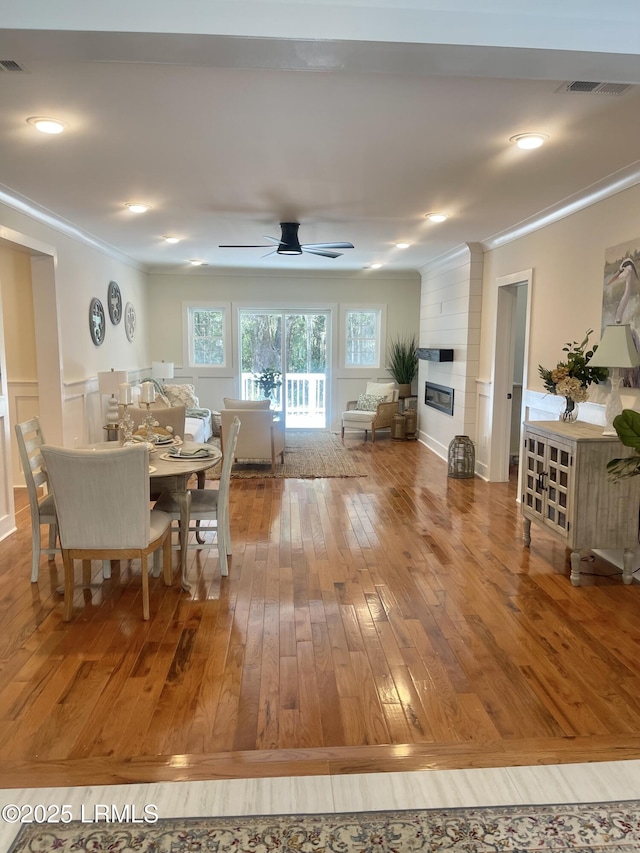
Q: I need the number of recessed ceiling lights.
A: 8